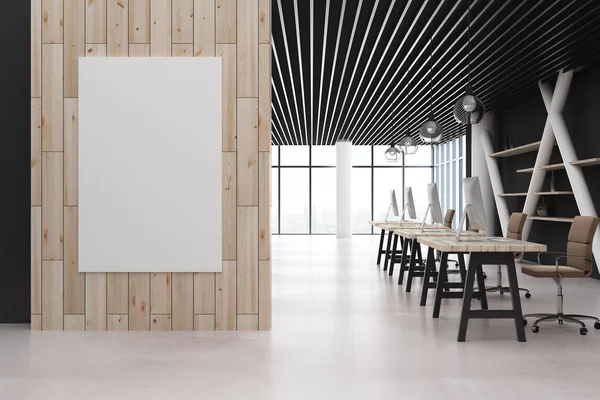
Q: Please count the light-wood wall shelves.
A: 4